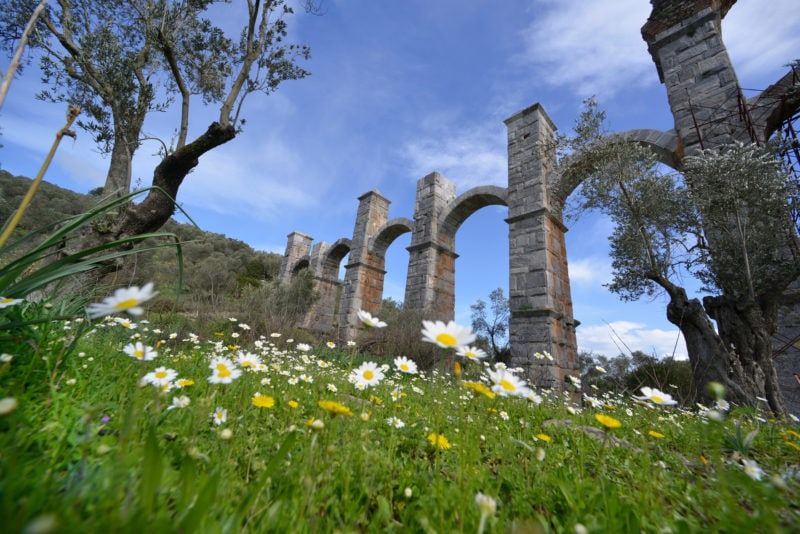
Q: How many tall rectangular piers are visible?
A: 6